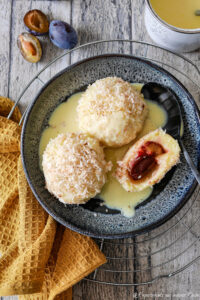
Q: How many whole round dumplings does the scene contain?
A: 2